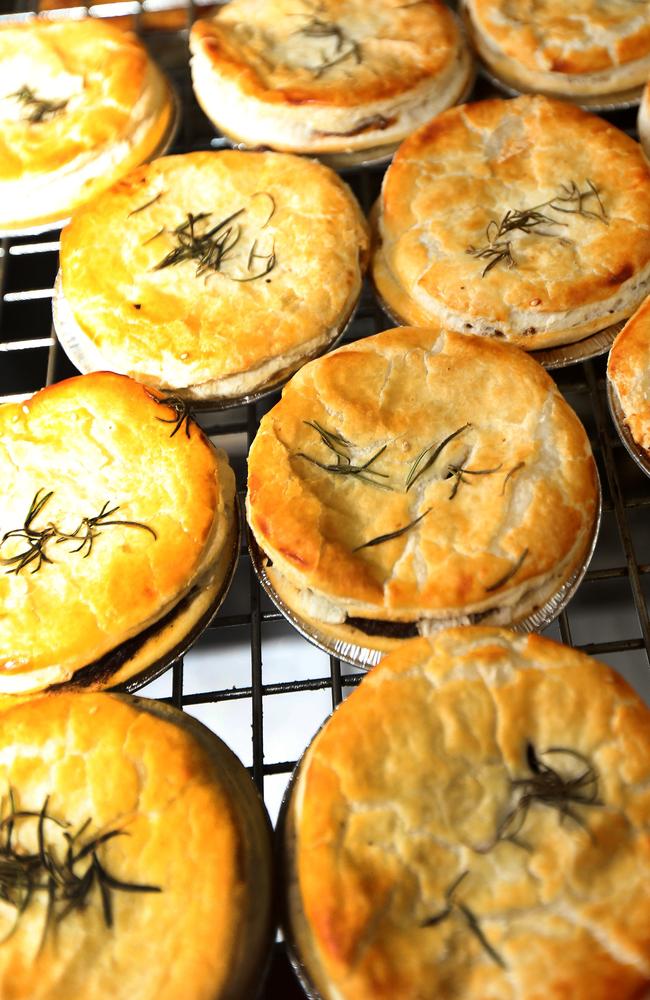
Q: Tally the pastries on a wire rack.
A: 11